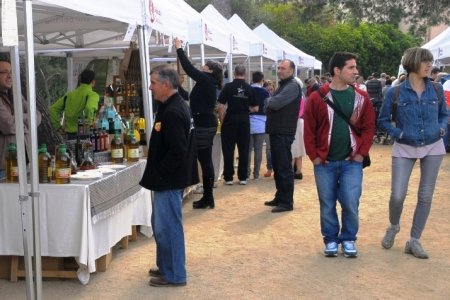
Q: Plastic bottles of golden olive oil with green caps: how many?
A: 5